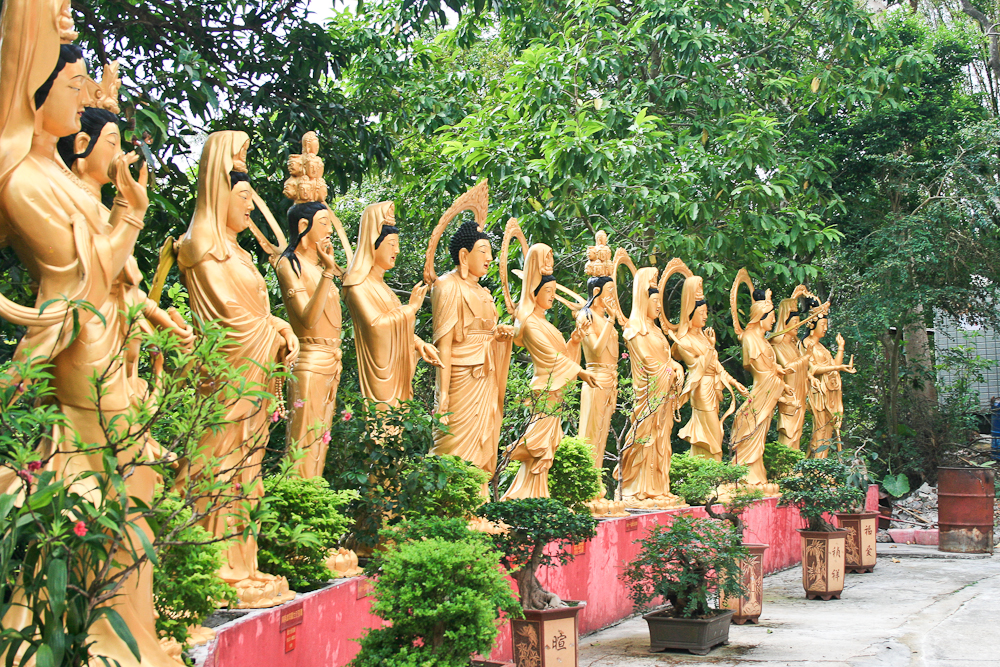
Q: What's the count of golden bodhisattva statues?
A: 13